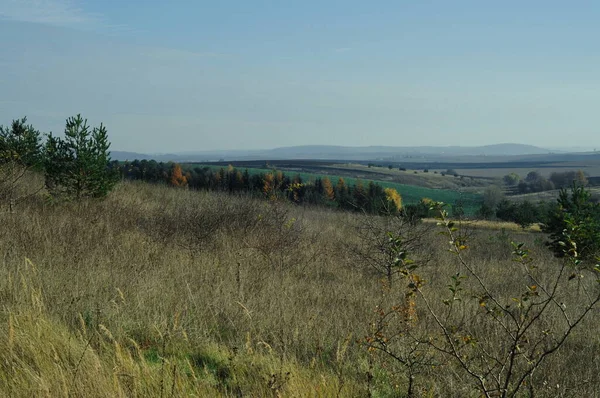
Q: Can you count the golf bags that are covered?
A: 0